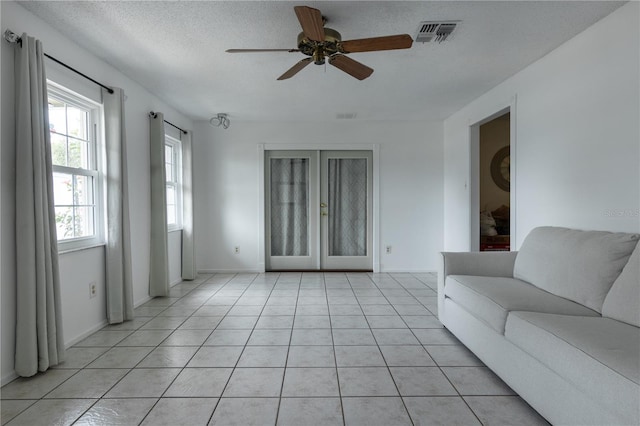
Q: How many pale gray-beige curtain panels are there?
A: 4